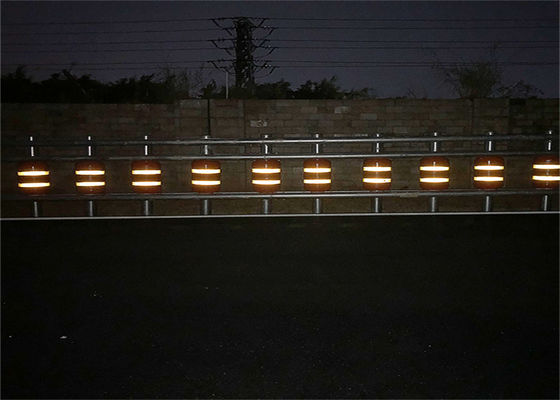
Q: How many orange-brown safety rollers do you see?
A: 10